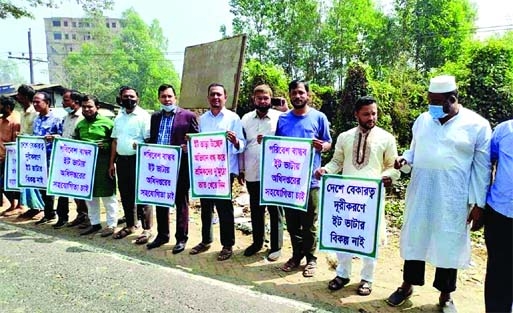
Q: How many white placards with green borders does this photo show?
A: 7